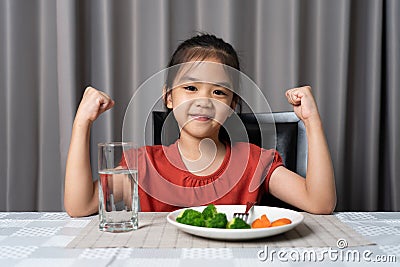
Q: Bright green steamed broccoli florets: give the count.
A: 4